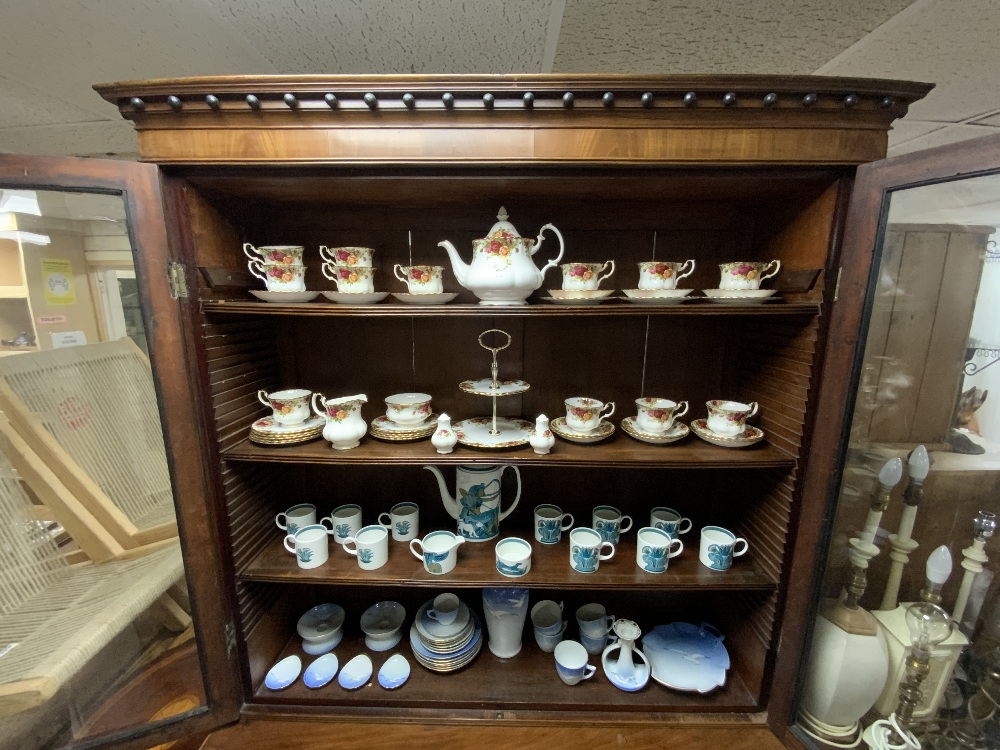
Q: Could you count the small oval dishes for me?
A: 4